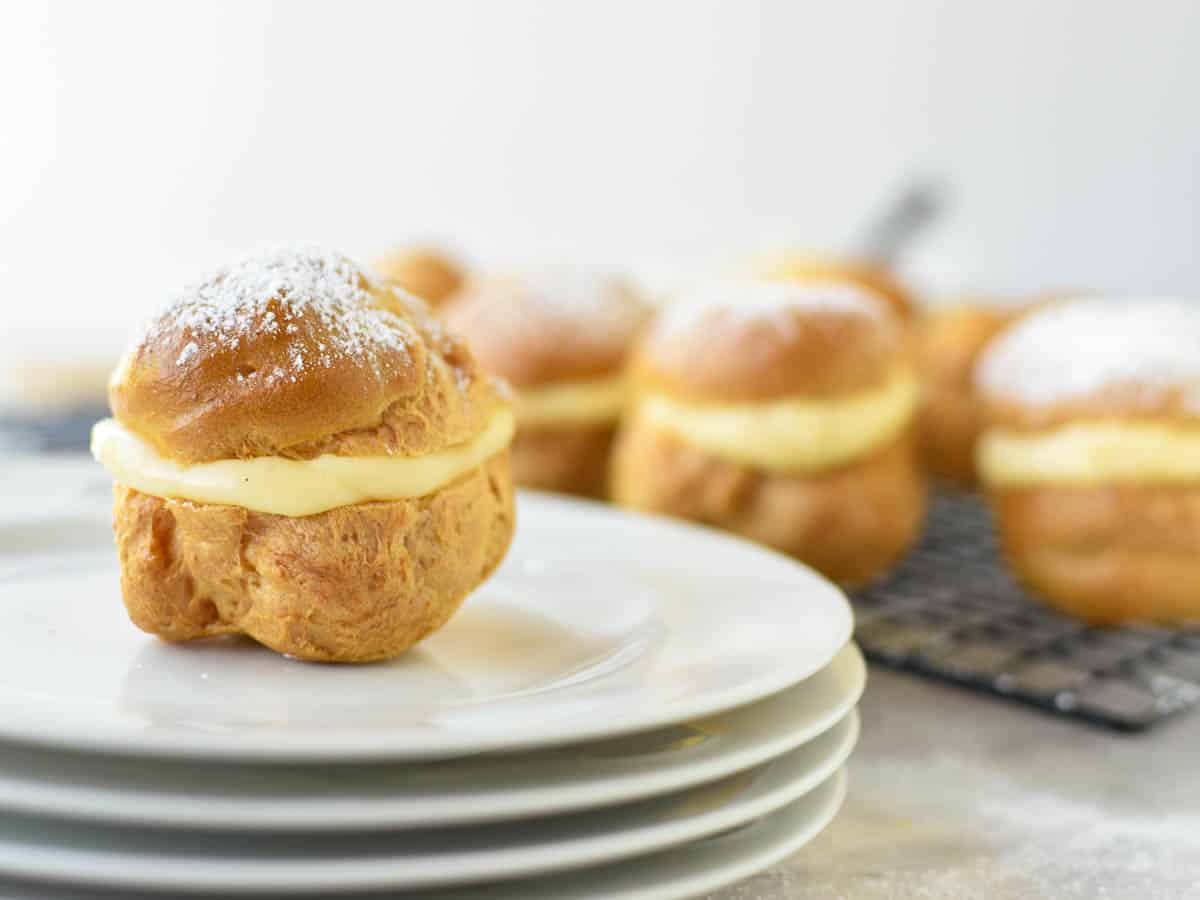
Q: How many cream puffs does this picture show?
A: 7